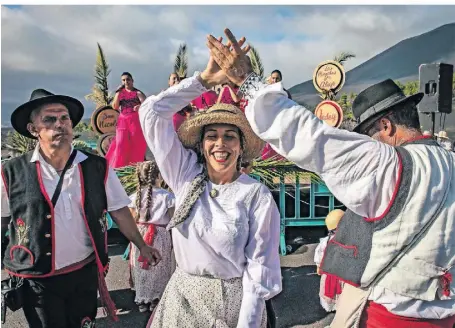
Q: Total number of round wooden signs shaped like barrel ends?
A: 4